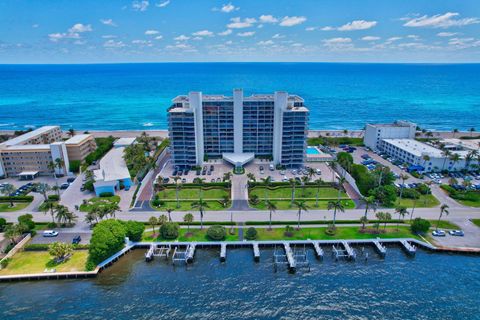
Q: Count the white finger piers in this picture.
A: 9